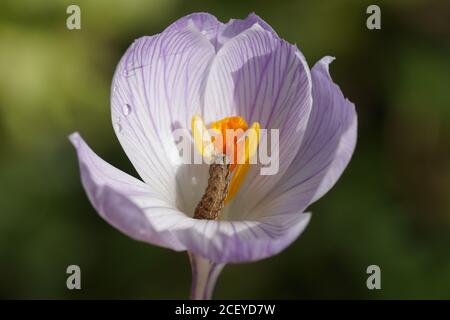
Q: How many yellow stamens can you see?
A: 2